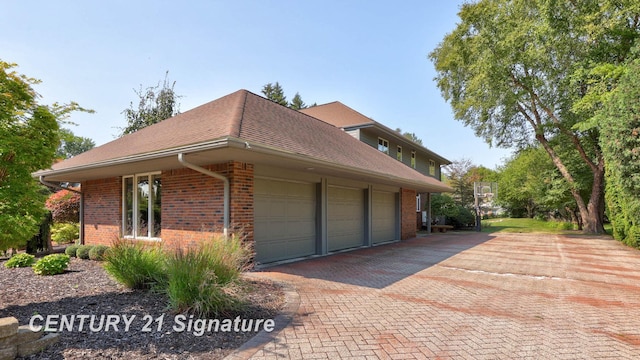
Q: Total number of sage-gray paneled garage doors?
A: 3